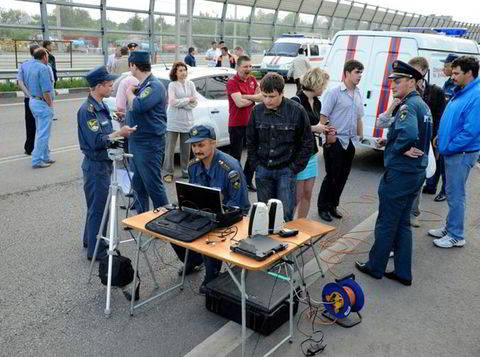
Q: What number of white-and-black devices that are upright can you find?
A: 2